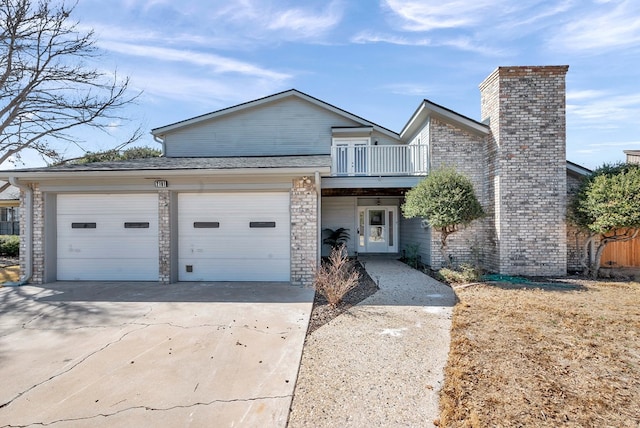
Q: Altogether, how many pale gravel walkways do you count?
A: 1